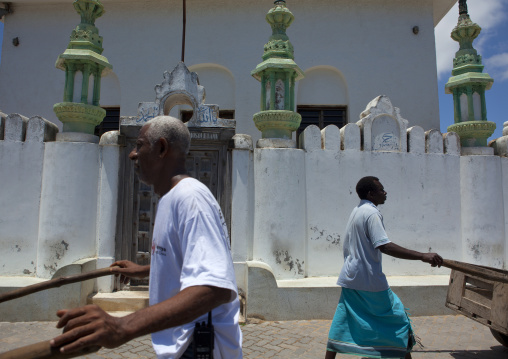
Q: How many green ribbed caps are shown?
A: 3